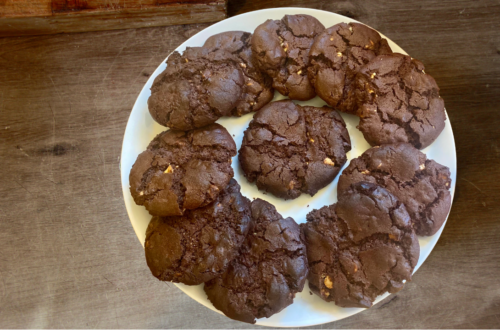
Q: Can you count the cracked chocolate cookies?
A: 11